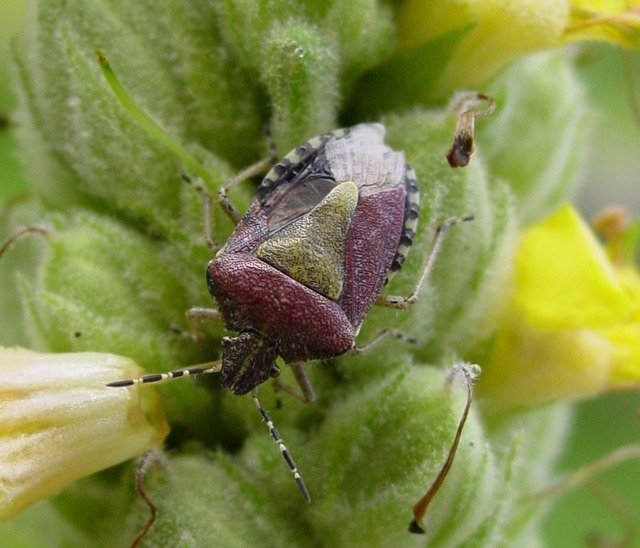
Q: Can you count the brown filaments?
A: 4